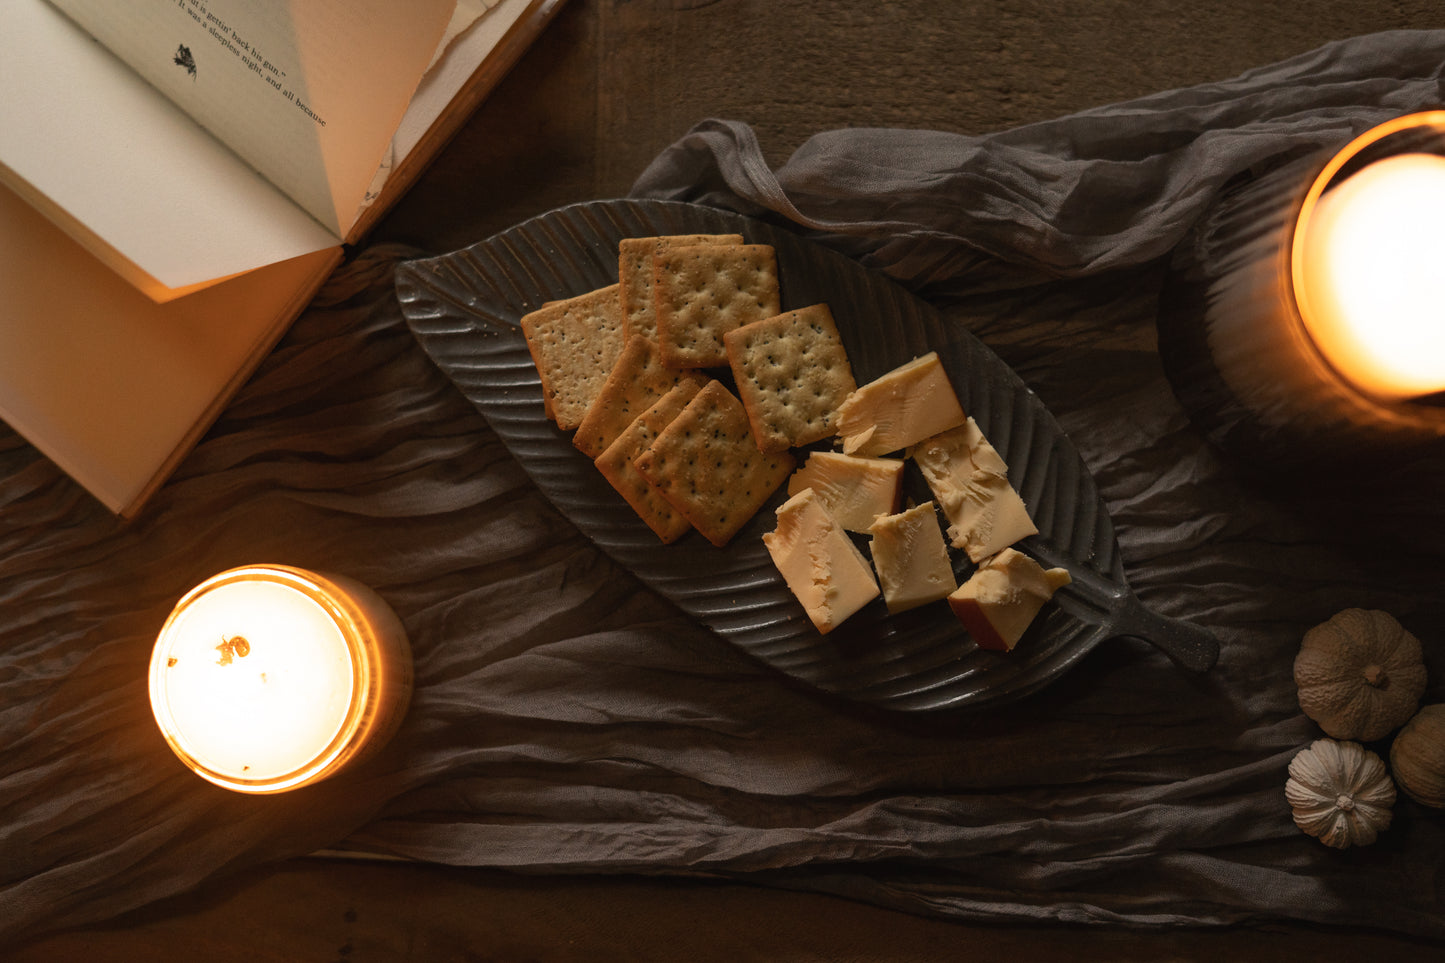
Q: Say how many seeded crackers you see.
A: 8